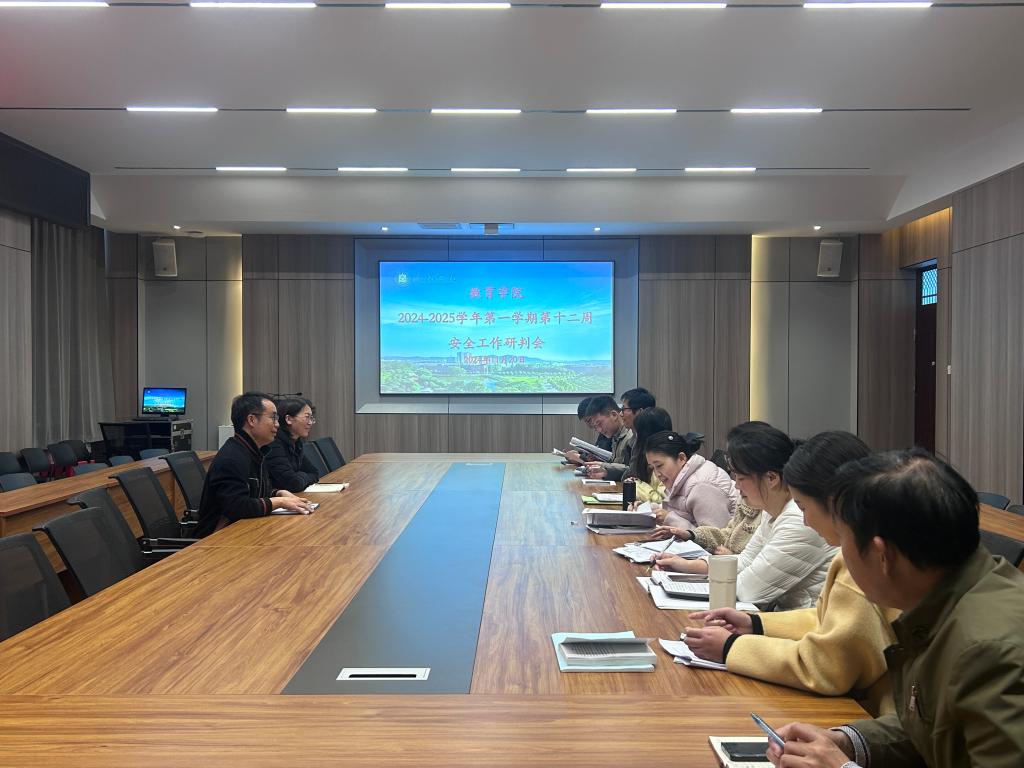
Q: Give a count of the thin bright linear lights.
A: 15